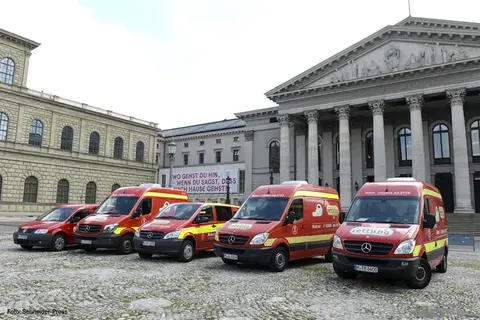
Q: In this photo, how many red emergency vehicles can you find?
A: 5